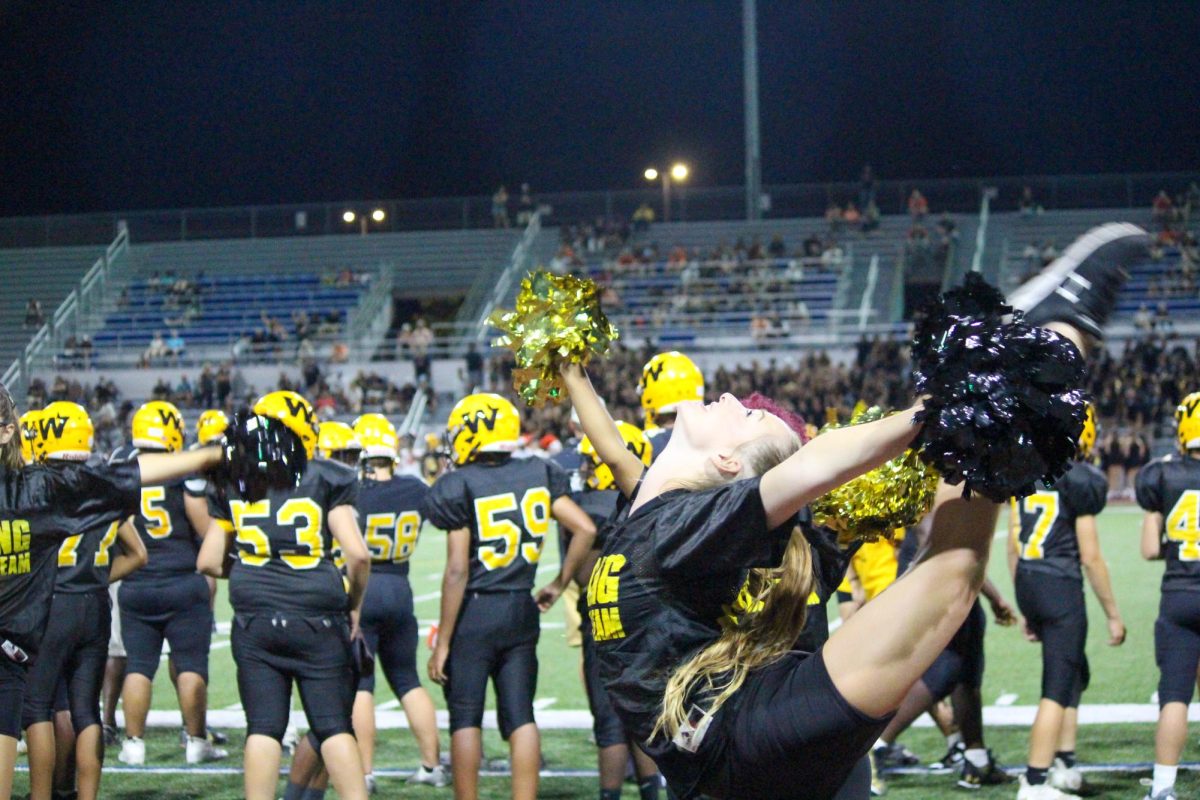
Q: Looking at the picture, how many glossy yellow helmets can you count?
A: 12